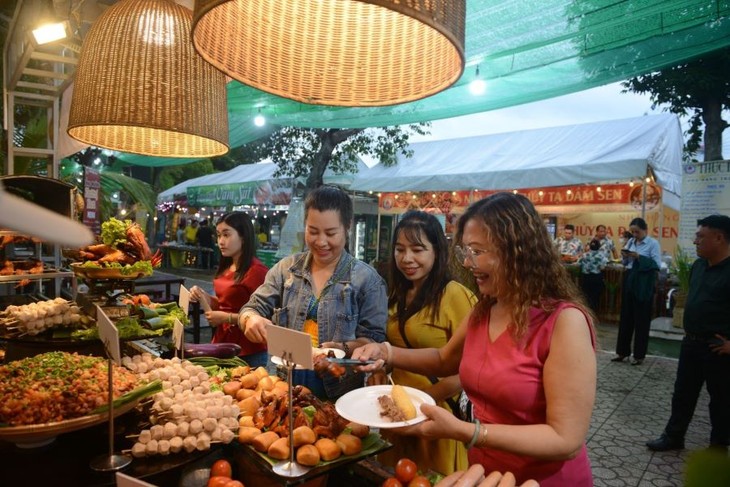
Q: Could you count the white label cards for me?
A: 5